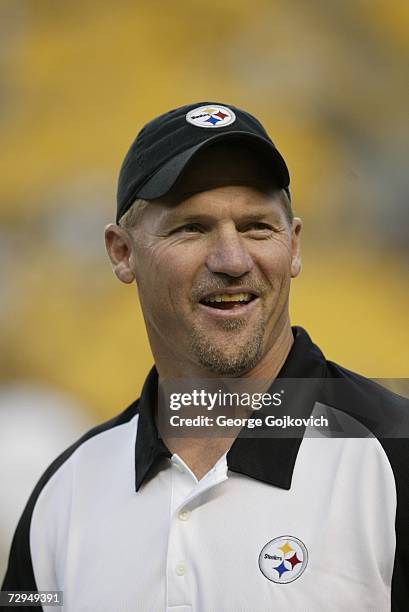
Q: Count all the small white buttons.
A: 2